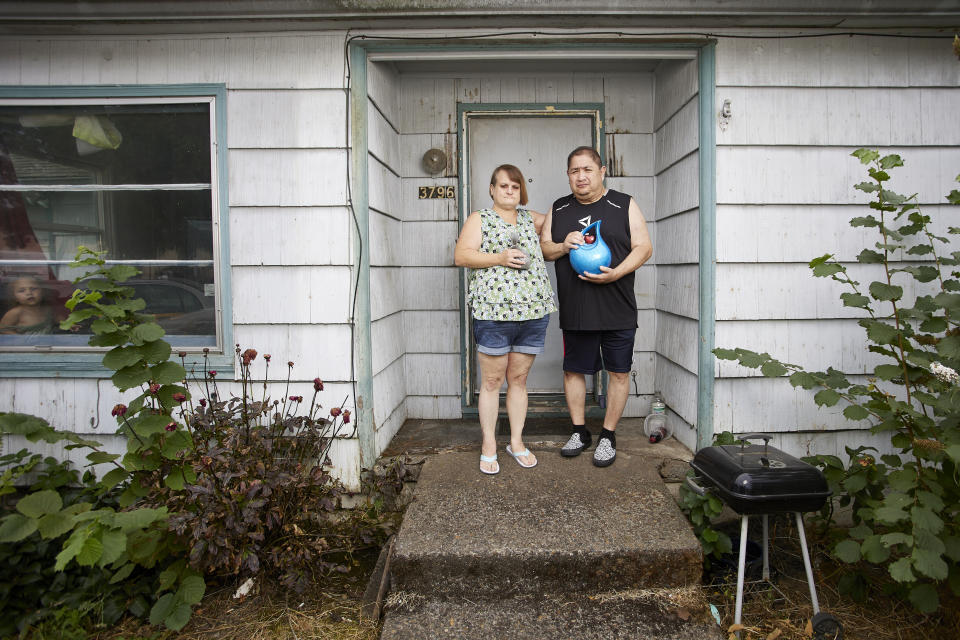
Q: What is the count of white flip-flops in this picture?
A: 2